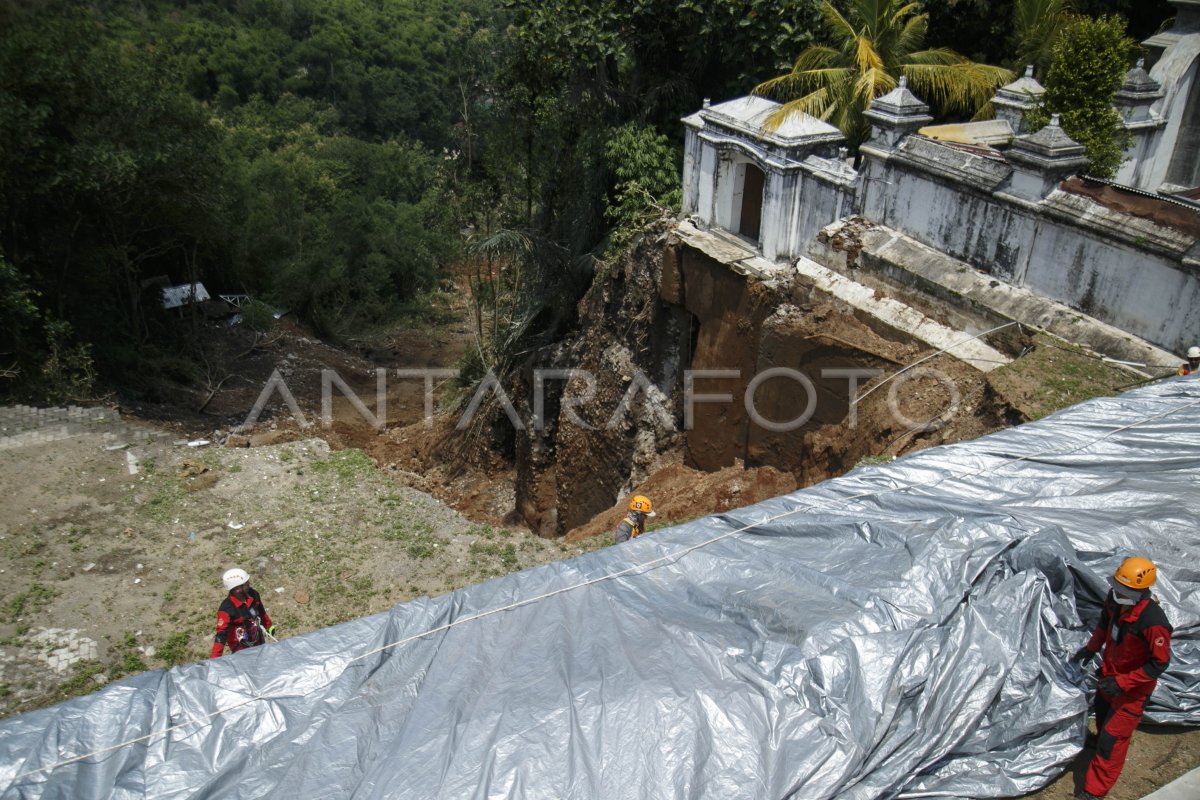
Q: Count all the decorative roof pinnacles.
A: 4